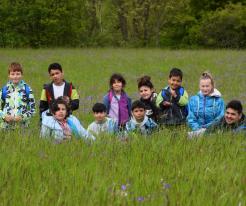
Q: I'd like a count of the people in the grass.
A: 10